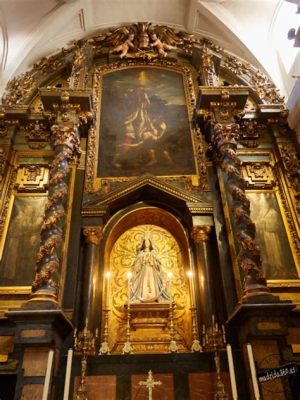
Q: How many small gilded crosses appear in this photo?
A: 1